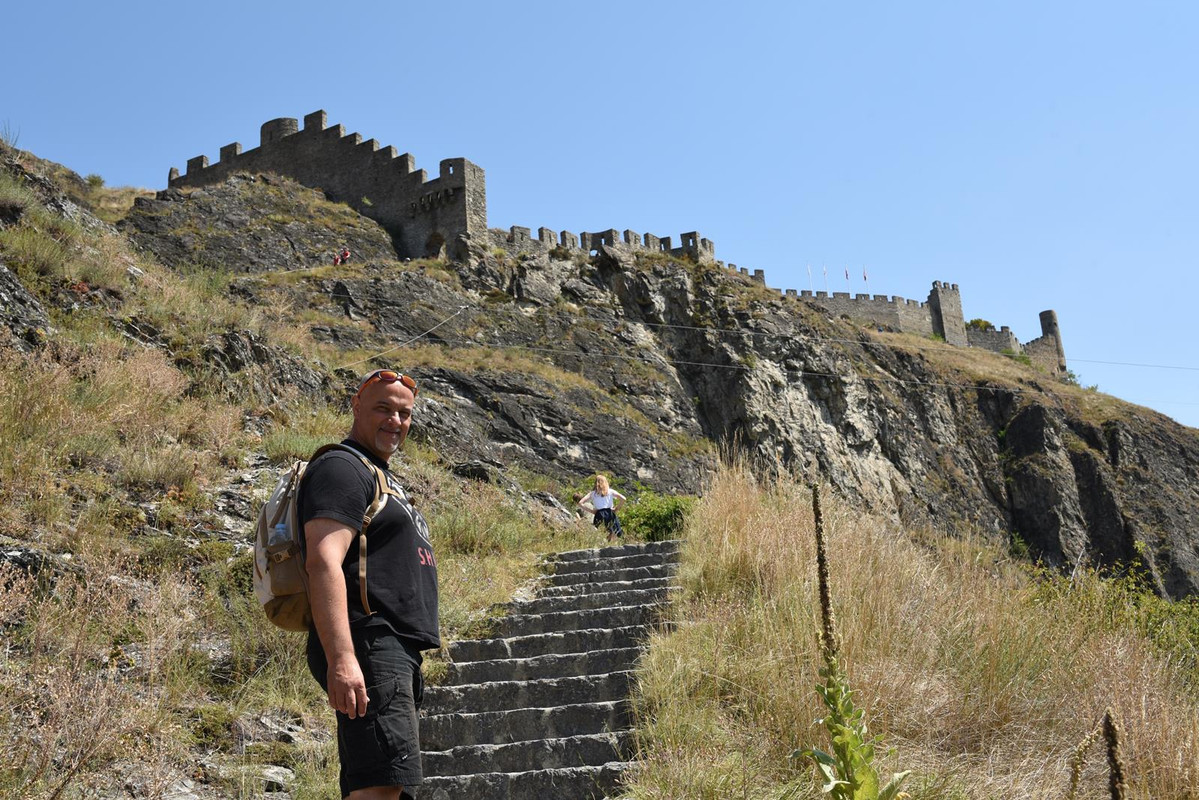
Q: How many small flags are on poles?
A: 4